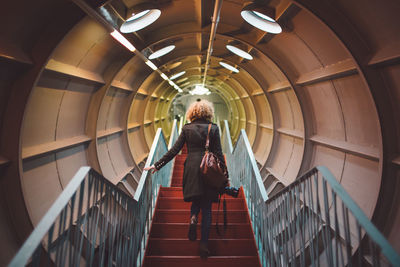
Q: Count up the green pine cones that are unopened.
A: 0